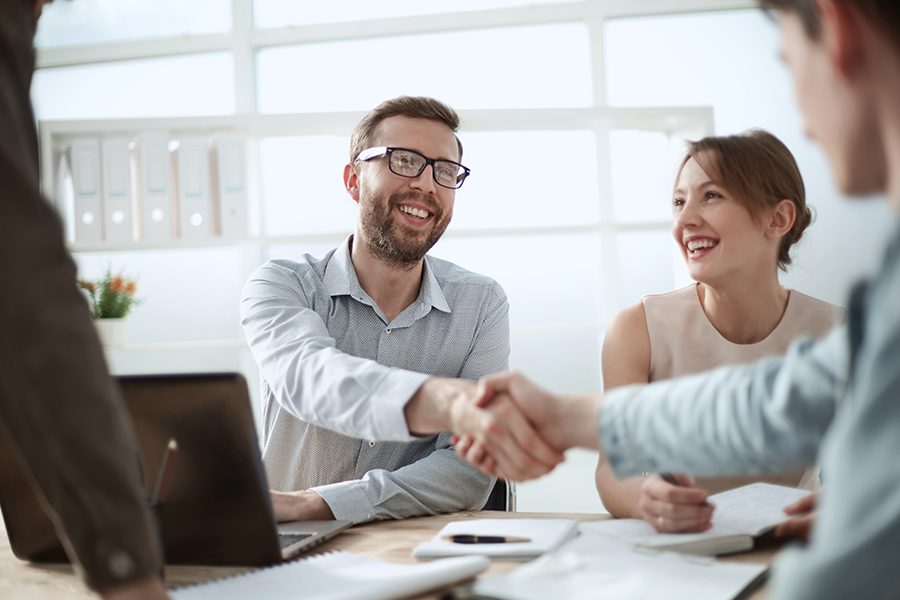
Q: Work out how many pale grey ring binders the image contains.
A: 5